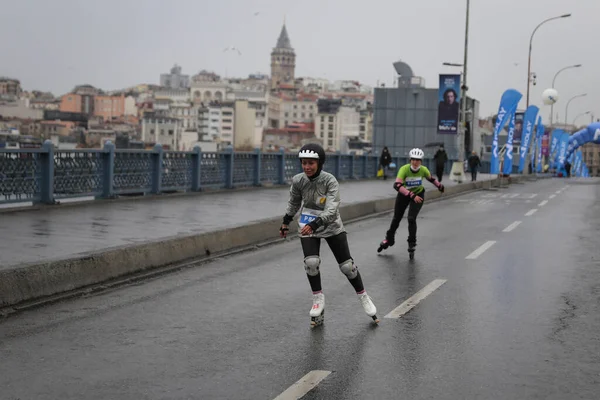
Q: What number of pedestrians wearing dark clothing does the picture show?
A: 3